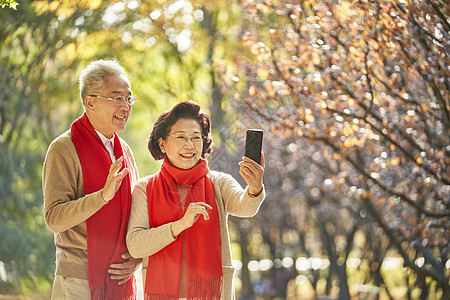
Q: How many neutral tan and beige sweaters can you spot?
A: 2